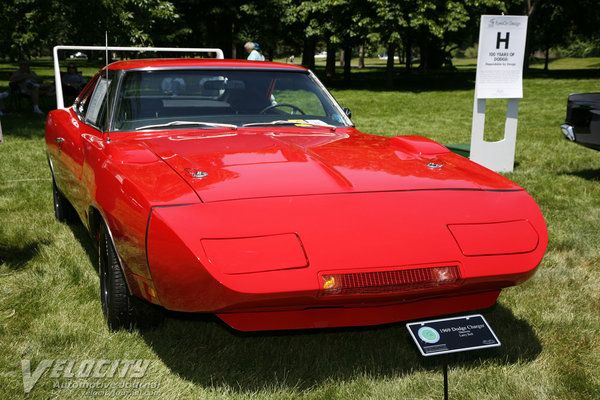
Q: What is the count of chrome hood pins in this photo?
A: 2